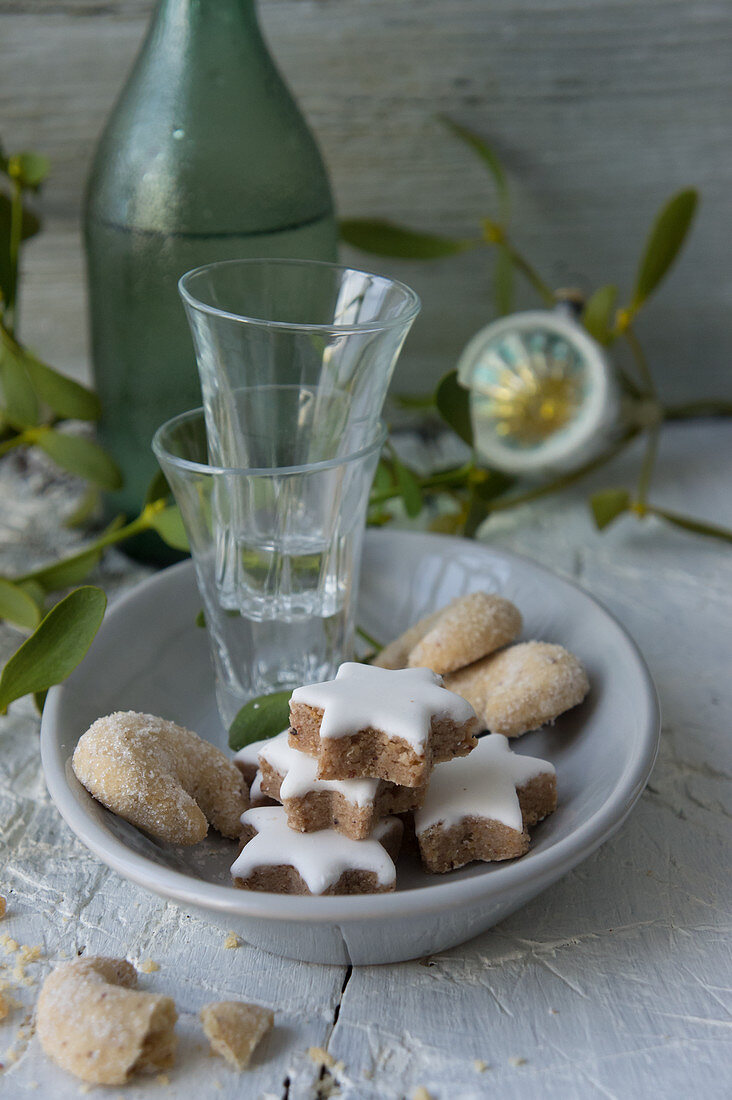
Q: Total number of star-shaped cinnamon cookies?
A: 5